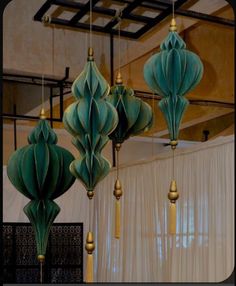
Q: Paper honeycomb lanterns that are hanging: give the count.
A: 4